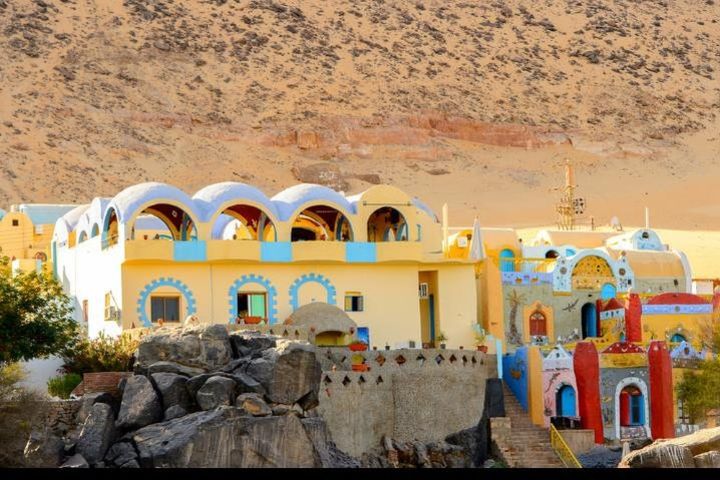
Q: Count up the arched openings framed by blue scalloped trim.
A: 3